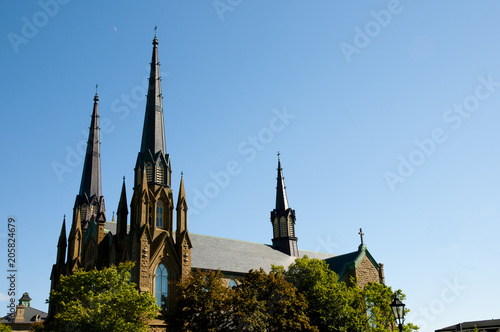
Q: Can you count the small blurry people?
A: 0